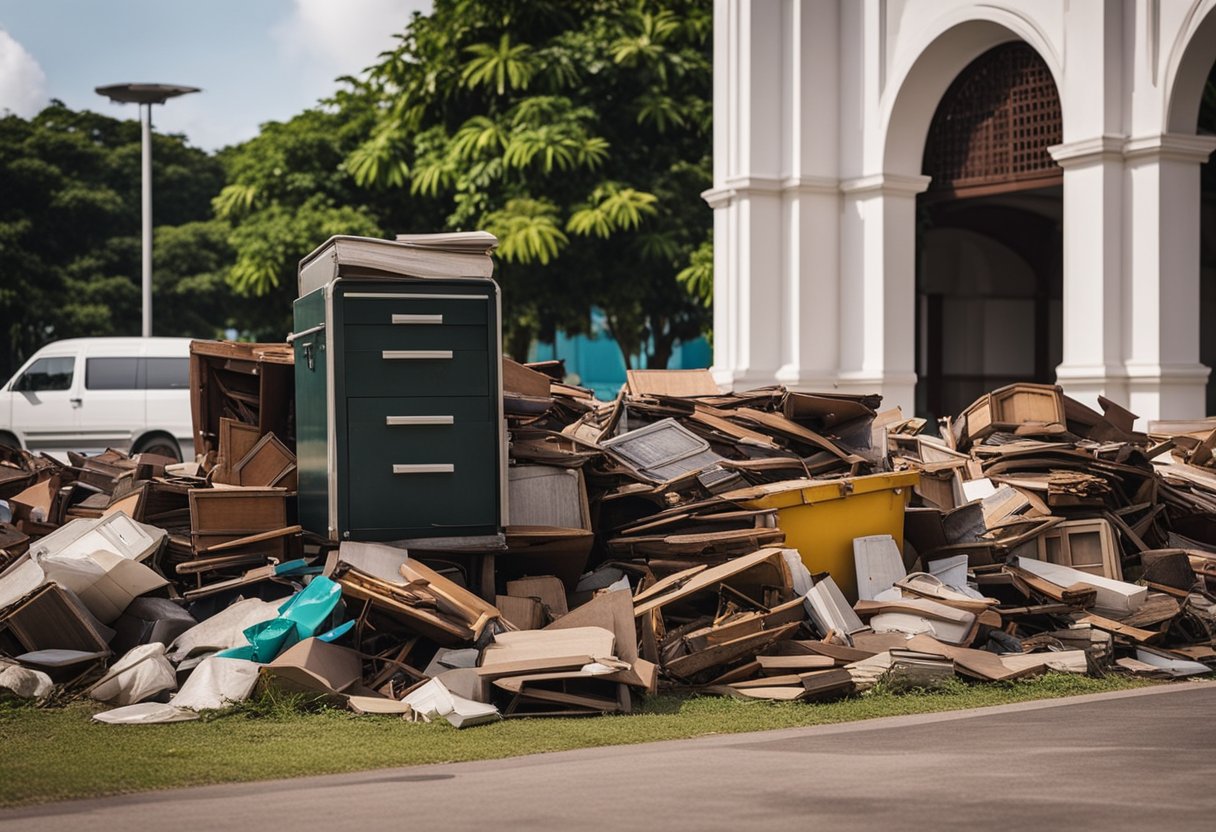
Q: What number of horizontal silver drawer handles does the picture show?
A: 4